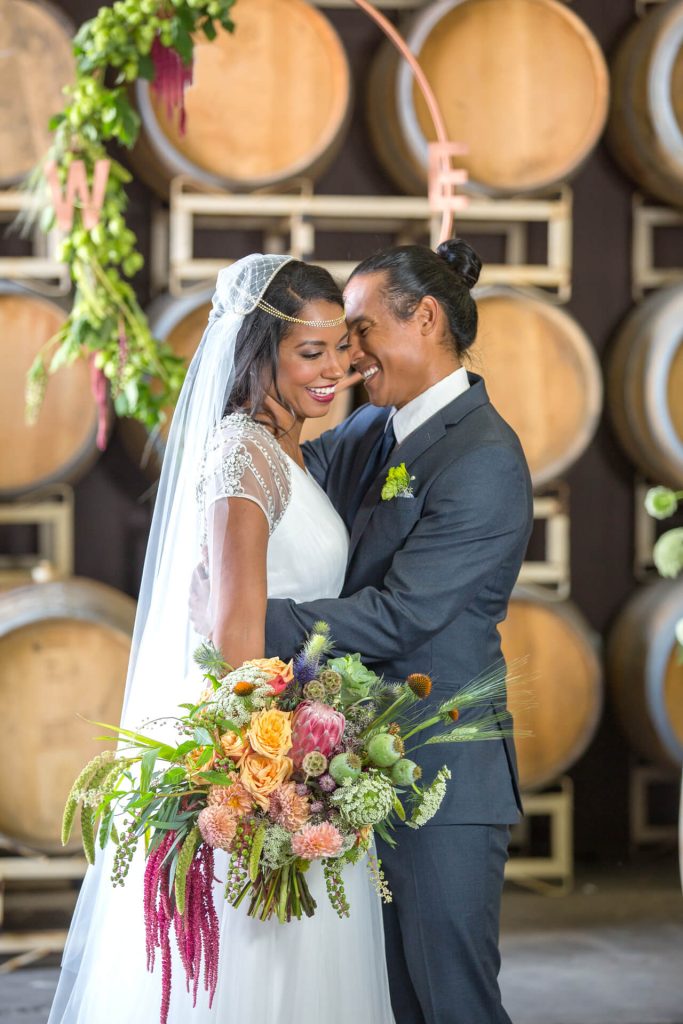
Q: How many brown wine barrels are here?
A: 11